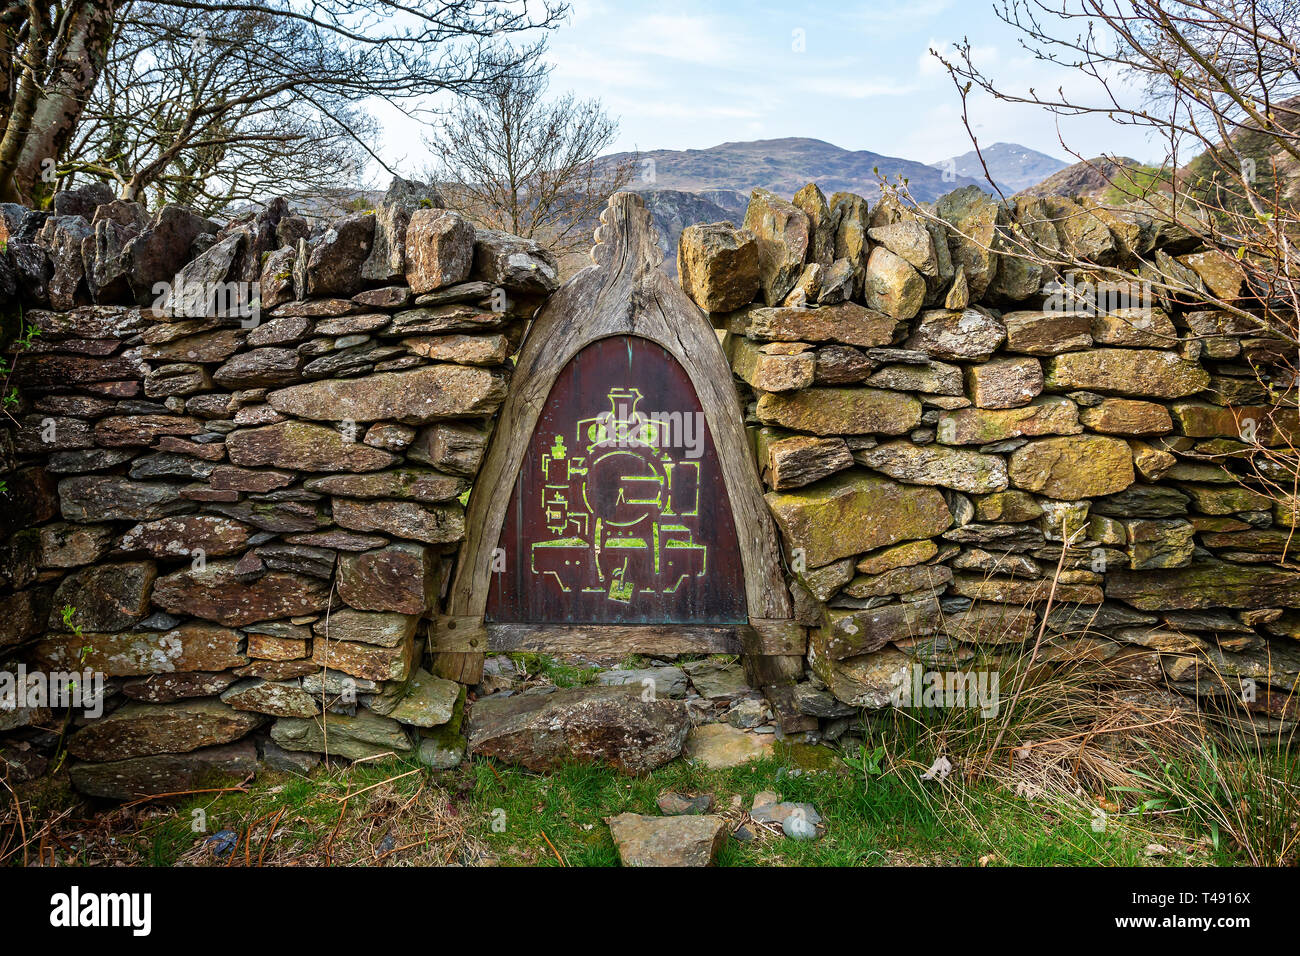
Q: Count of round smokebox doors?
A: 1